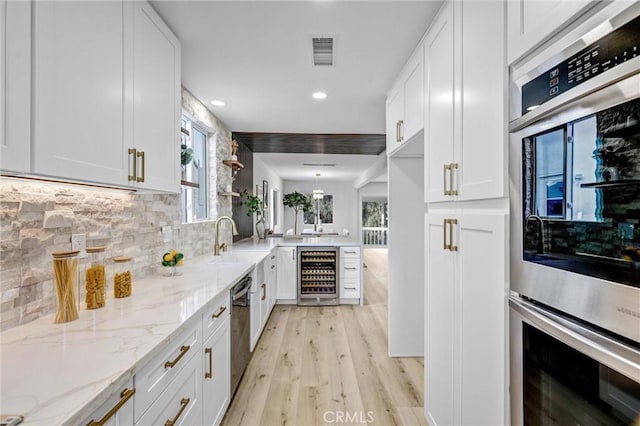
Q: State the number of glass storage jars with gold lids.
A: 3